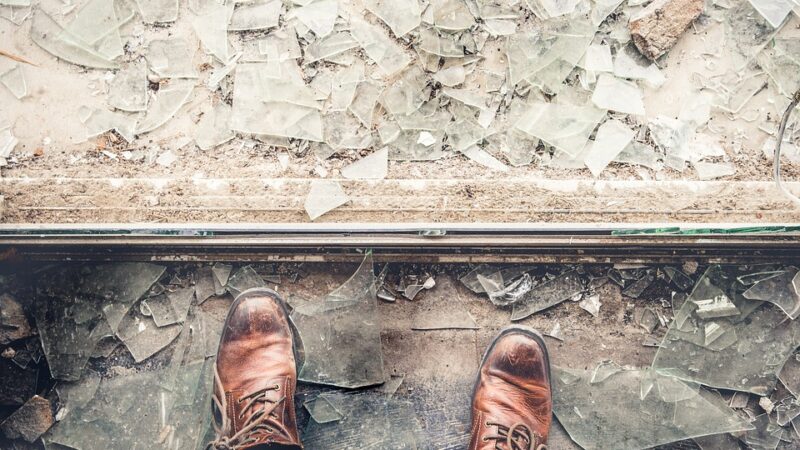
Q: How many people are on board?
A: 1